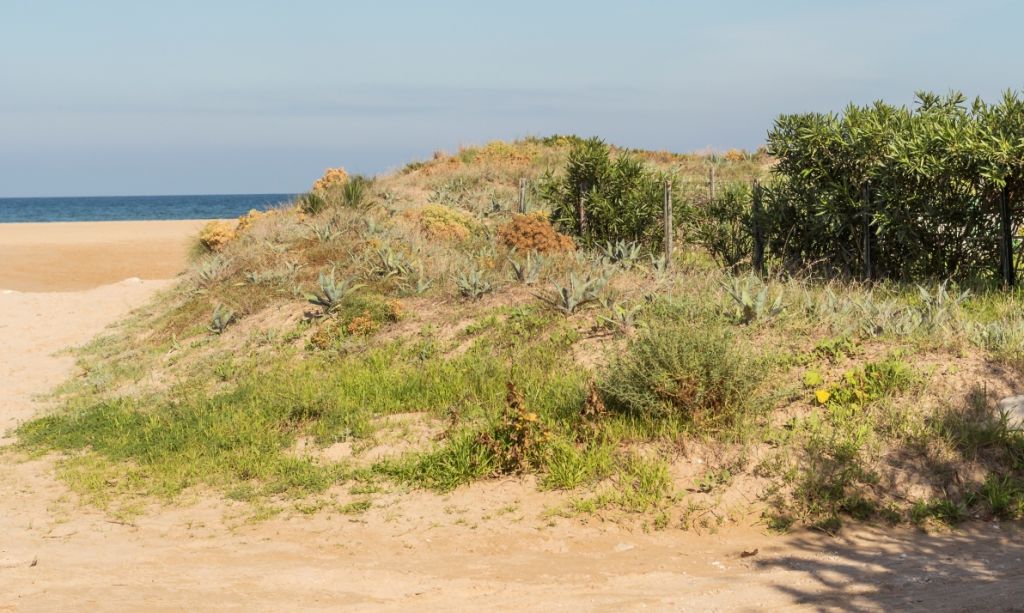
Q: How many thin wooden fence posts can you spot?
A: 7